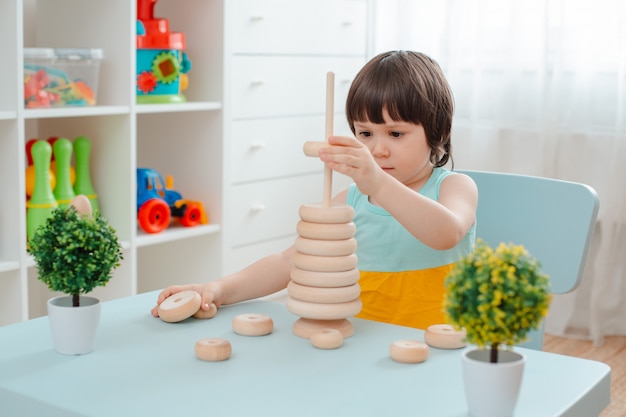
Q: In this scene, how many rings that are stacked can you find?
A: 7